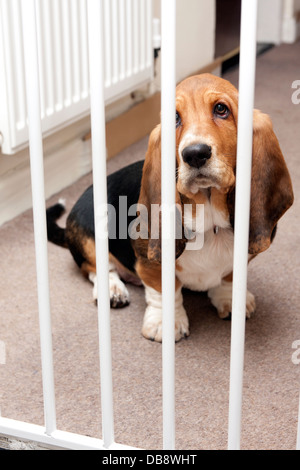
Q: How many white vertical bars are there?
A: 4